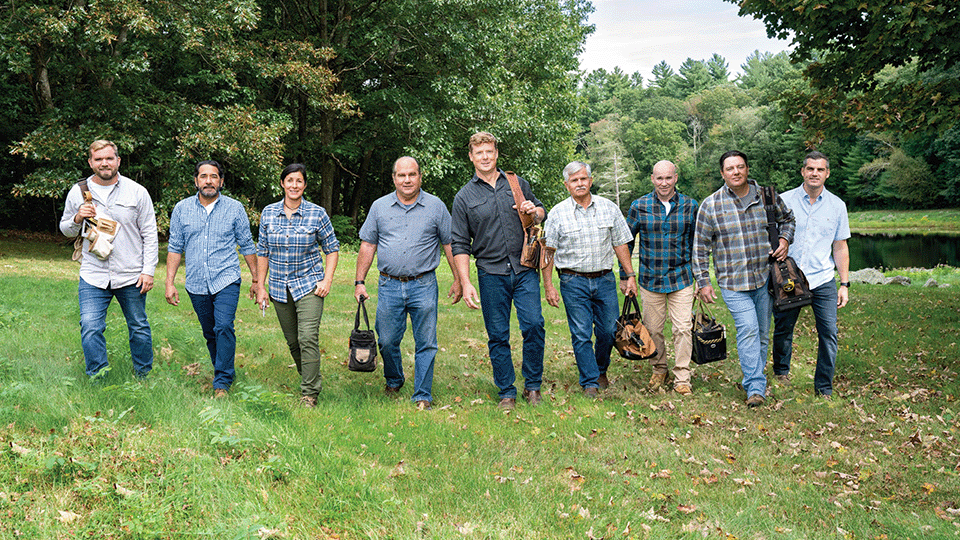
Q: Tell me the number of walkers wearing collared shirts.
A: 9